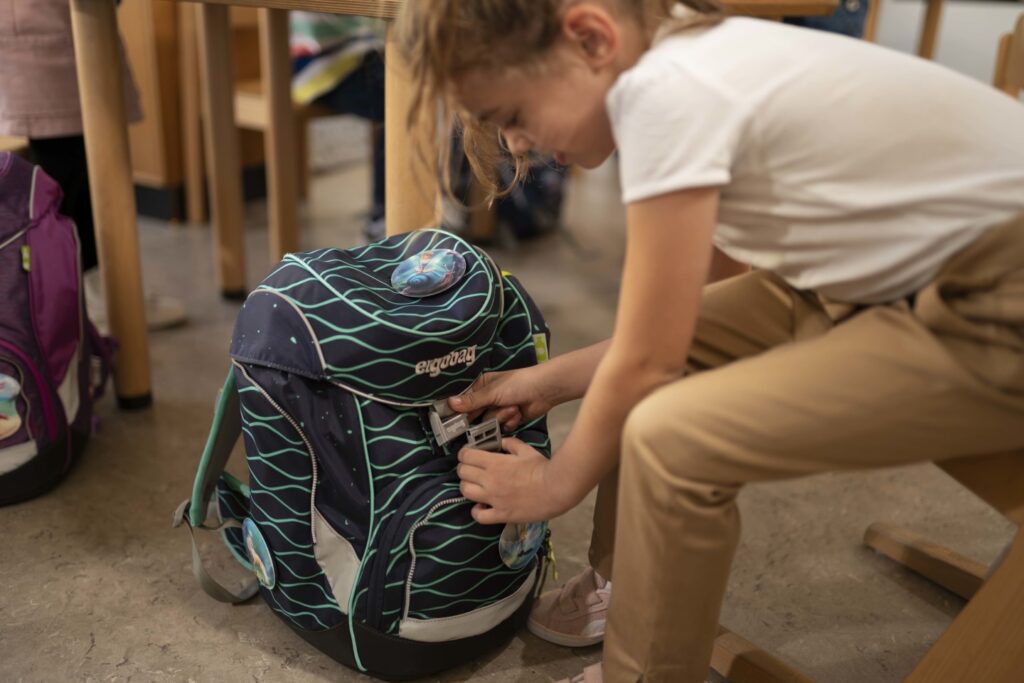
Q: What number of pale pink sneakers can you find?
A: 2